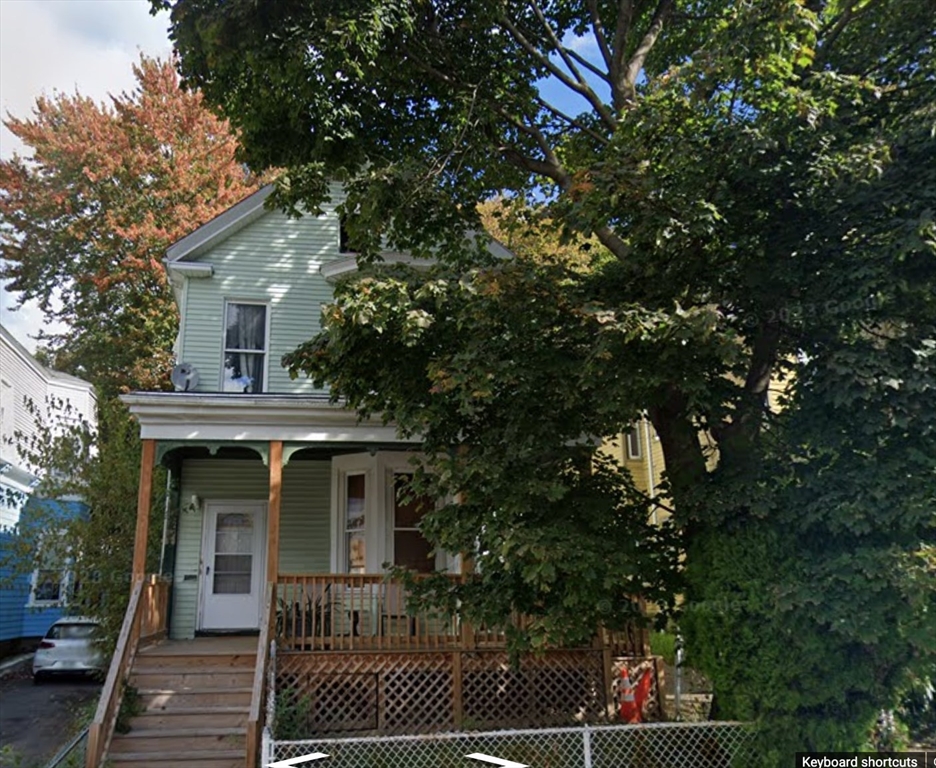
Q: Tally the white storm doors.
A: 1